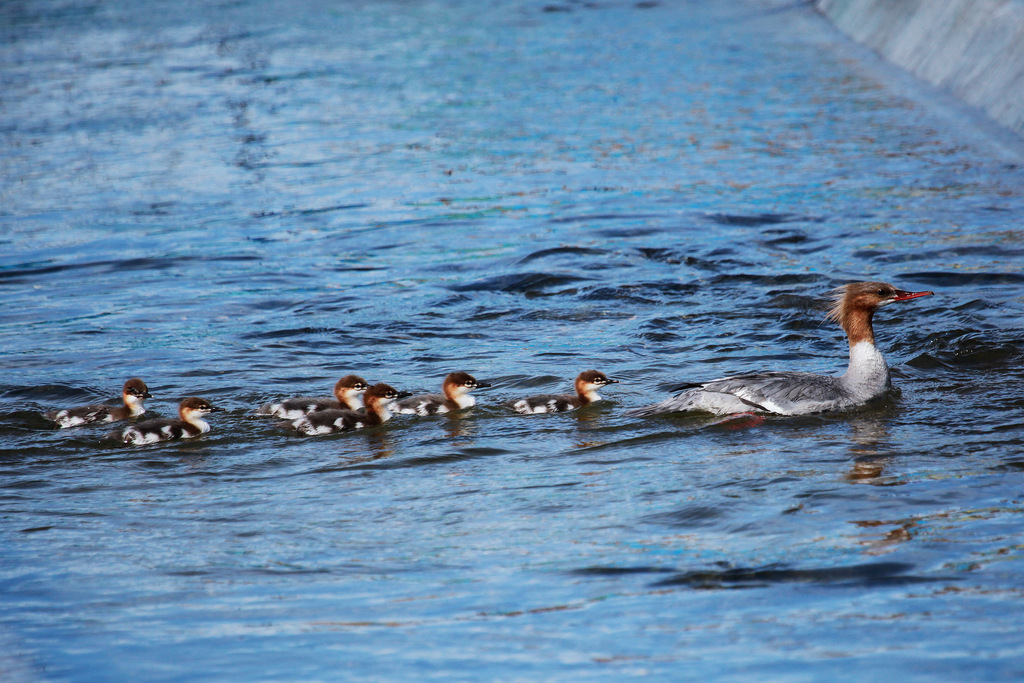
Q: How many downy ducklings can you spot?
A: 6